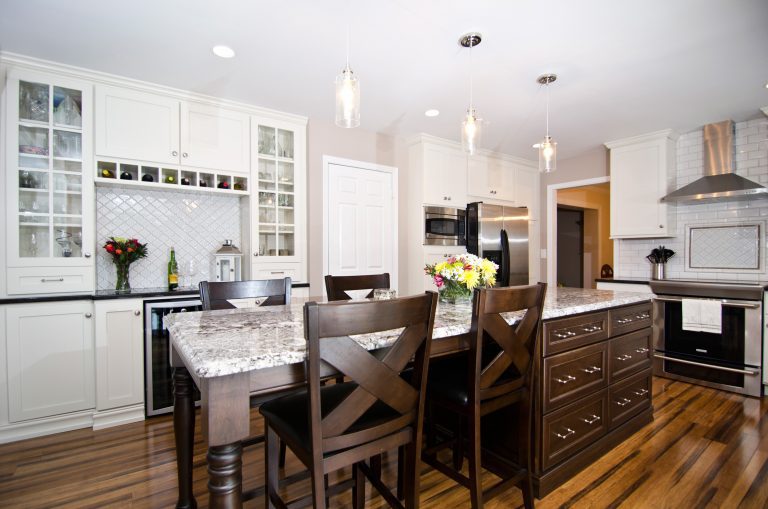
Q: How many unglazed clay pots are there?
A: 0